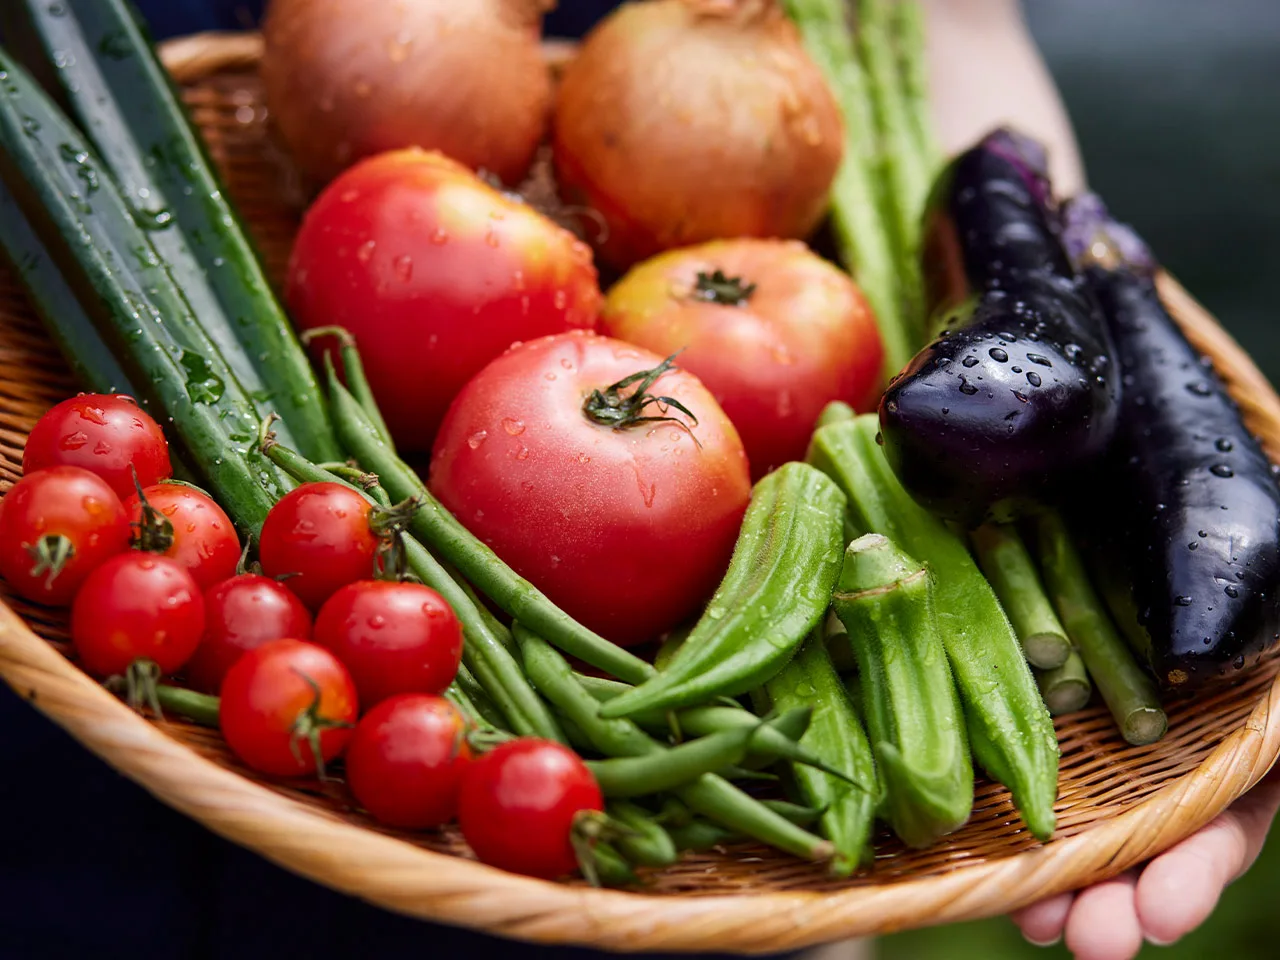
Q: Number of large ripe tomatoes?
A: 3